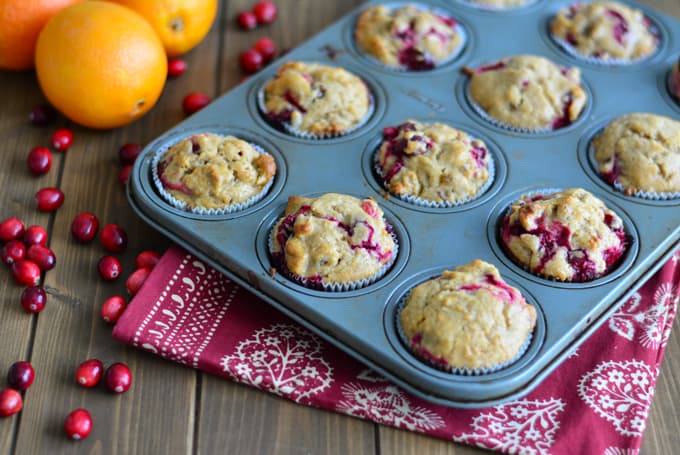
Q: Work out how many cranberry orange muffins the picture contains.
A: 12